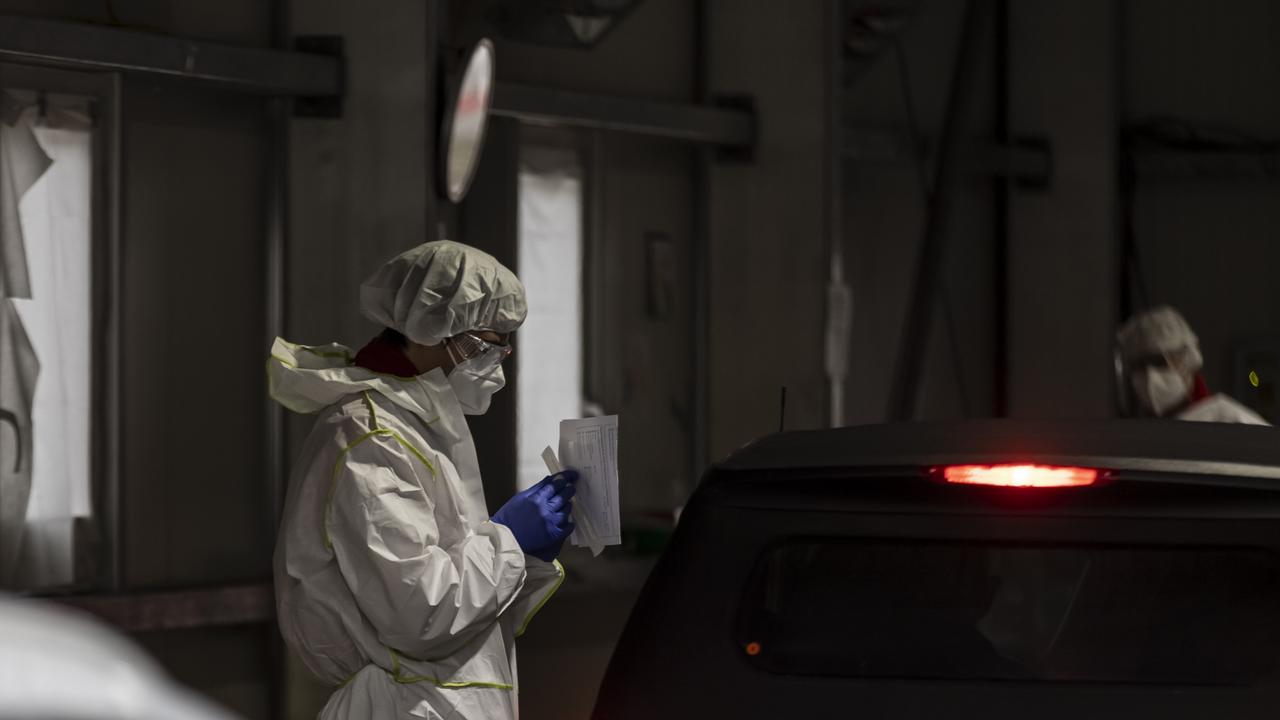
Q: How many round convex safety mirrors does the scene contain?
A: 1